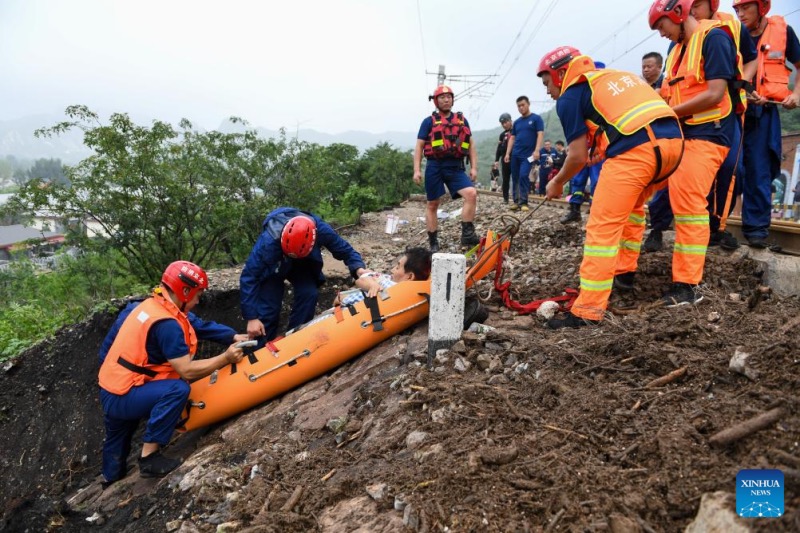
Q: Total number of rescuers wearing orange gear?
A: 5